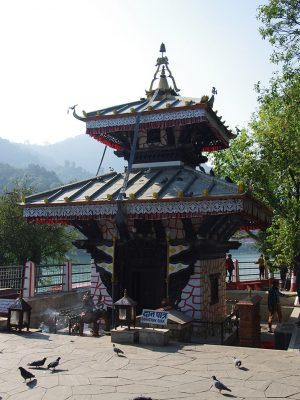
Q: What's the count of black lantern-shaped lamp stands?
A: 2